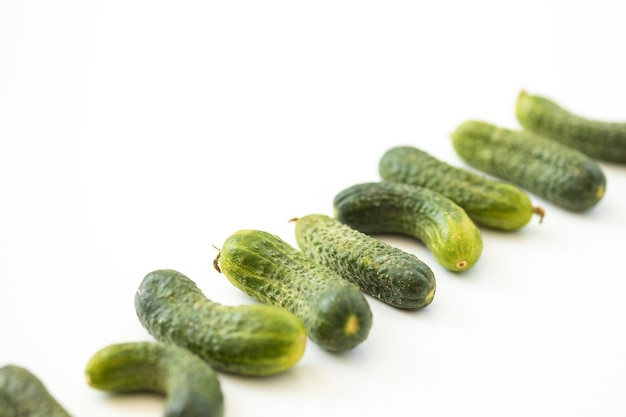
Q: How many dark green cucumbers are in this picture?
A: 9